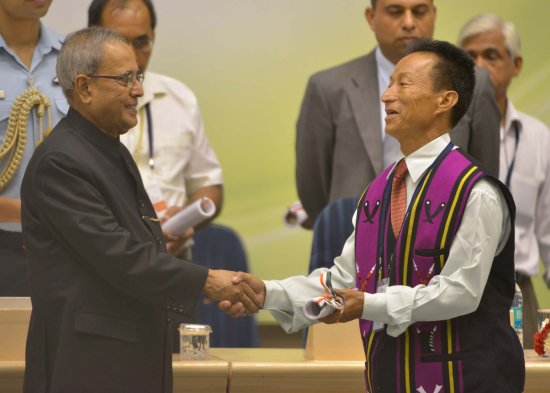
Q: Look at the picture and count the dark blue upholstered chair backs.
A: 2